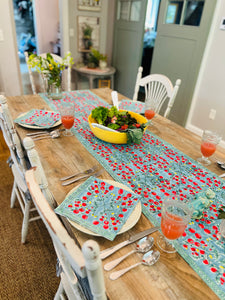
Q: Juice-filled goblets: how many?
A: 4